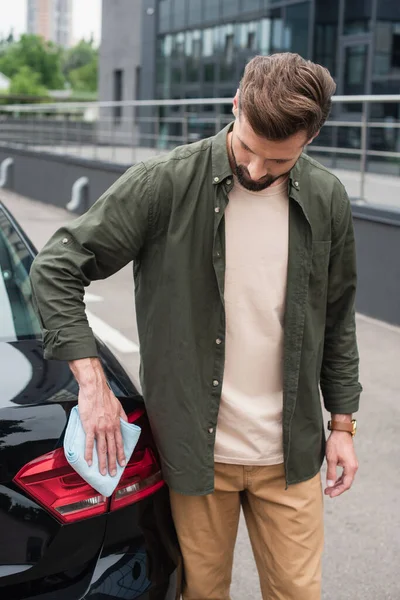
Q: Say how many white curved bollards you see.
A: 2